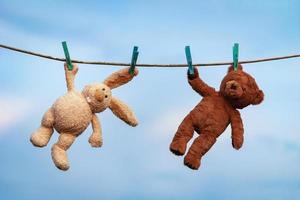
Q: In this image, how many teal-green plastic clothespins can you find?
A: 4